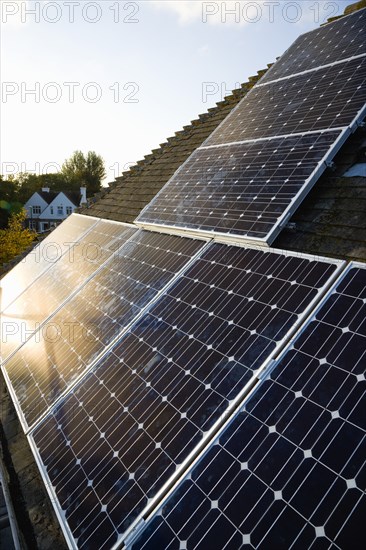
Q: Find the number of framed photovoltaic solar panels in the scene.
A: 8